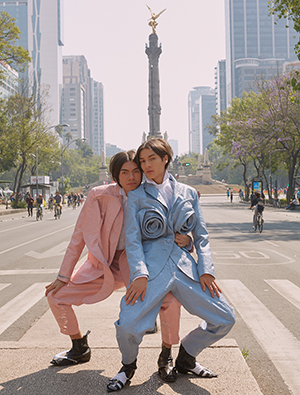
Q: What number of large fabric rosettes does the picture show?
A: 2